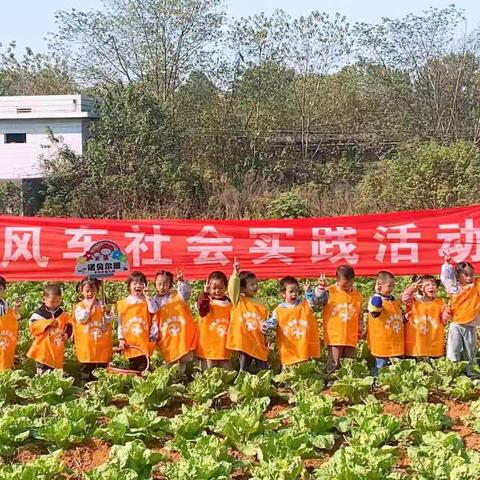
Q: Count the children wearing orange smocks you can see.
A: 12